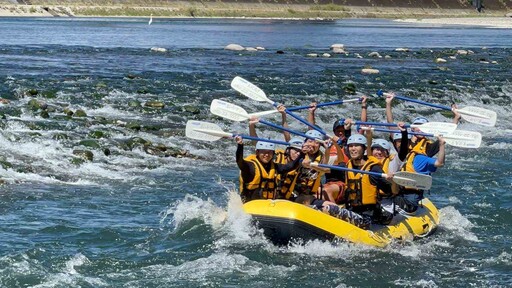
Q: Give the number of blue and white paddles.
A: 8